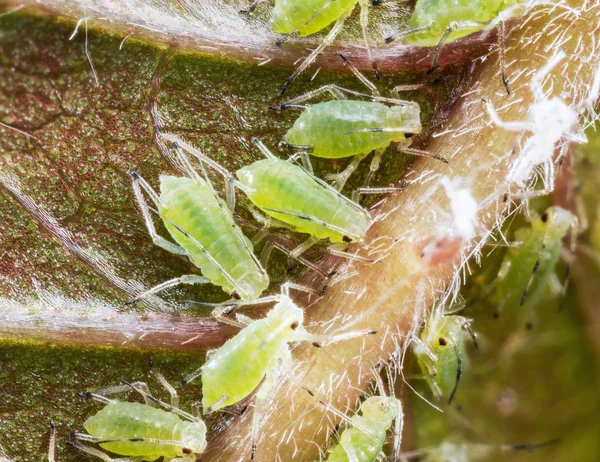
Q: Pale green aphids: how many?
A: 10